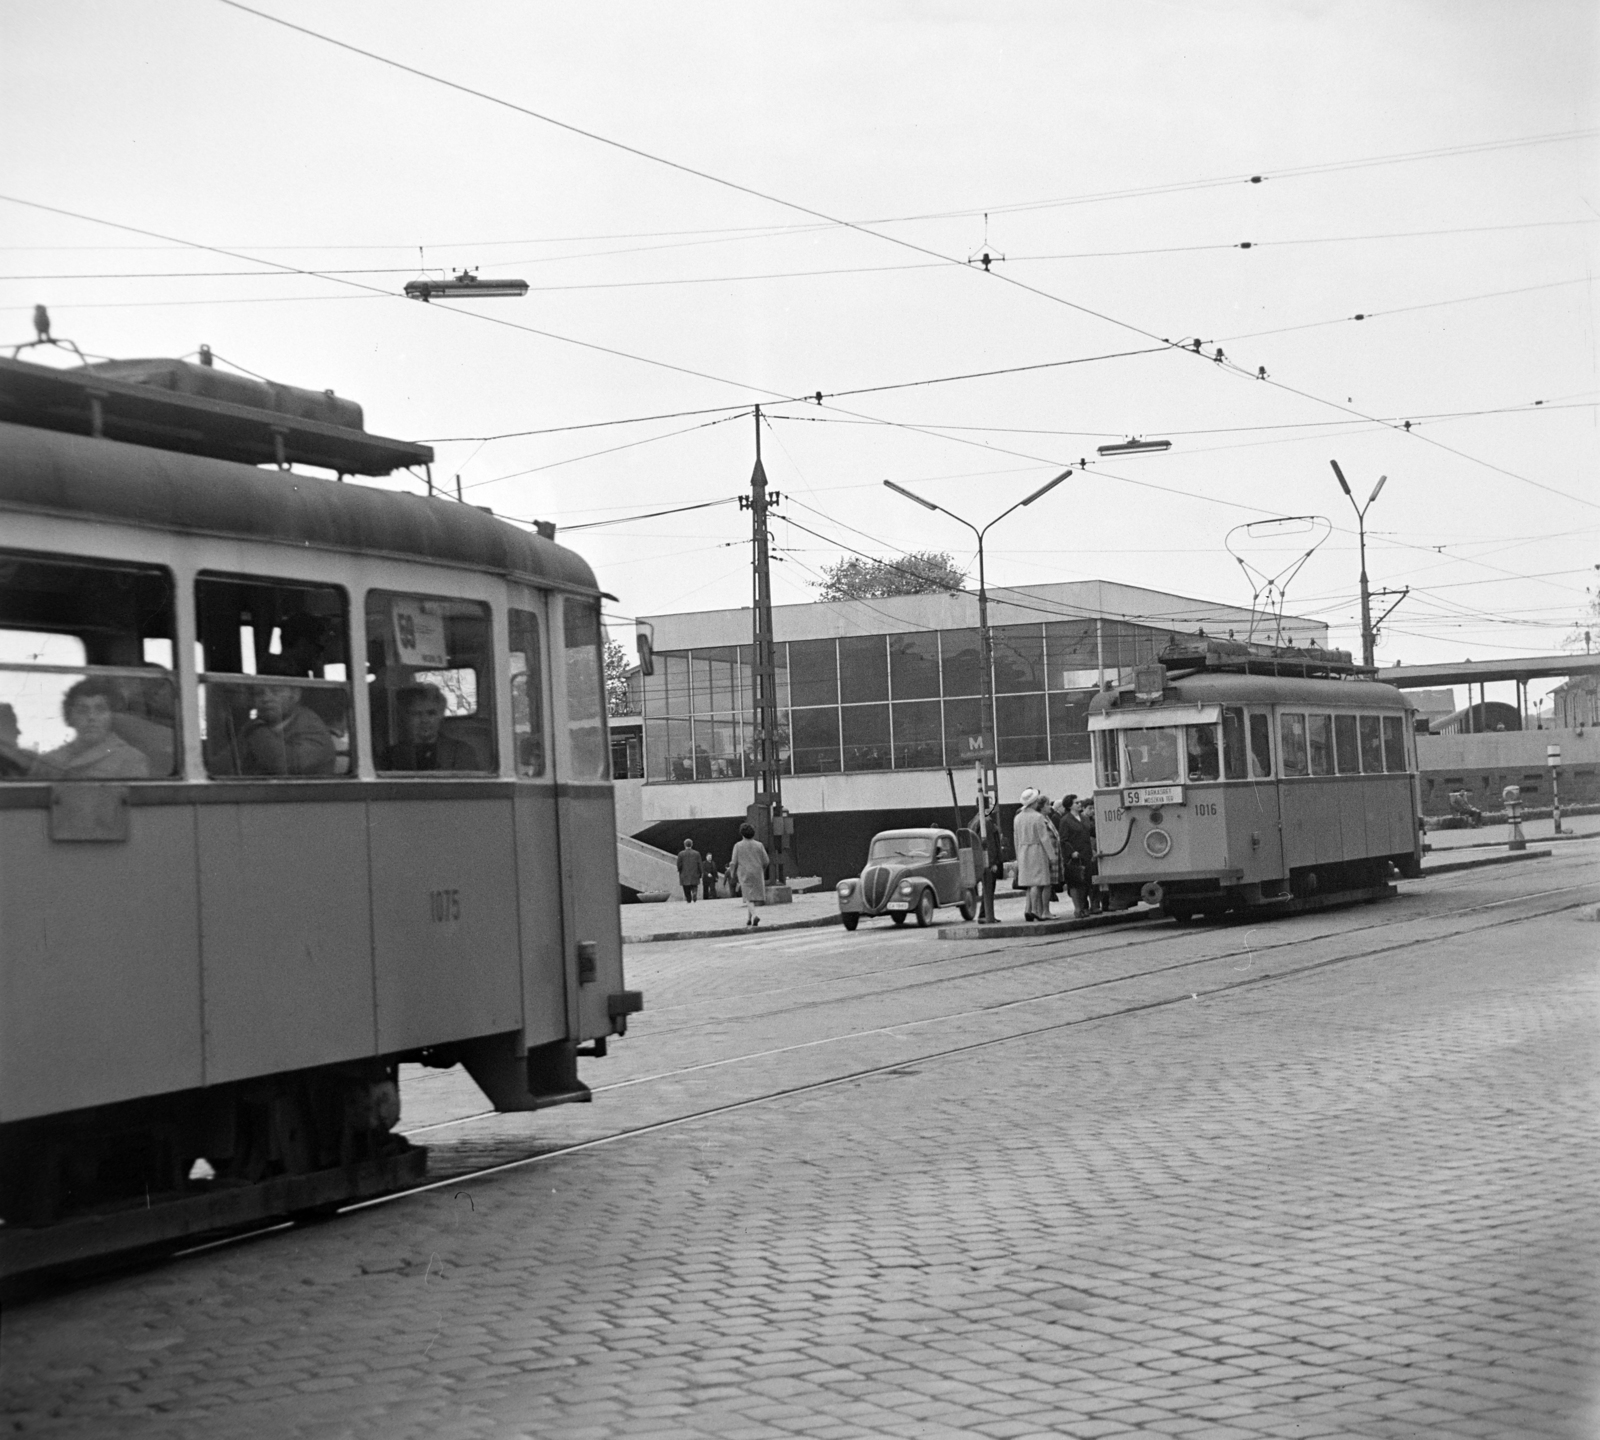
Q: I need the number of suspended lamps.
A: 2